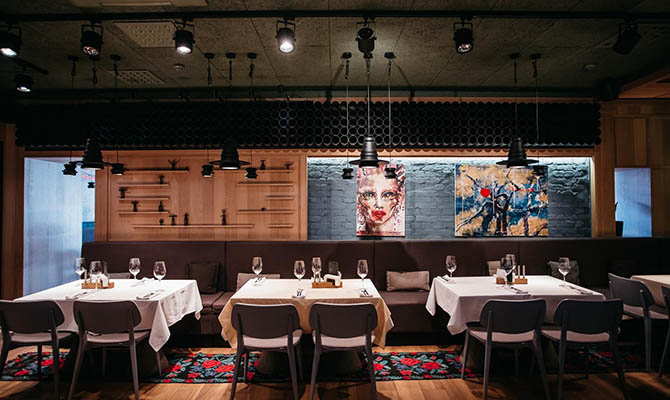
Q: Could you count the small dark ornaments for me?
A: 12